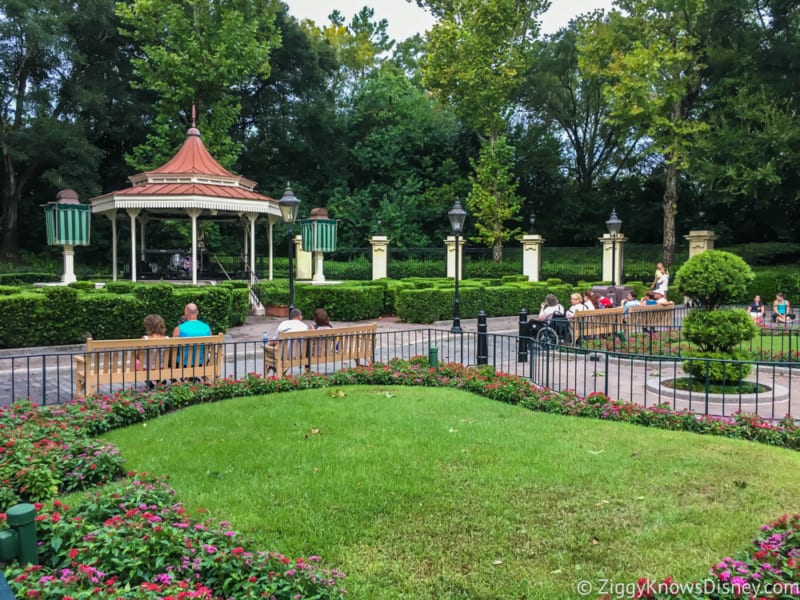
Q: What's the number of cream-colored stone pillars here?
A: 6